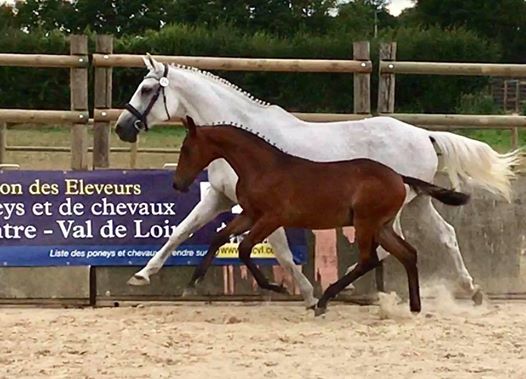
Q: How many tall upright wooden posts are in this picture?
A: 4